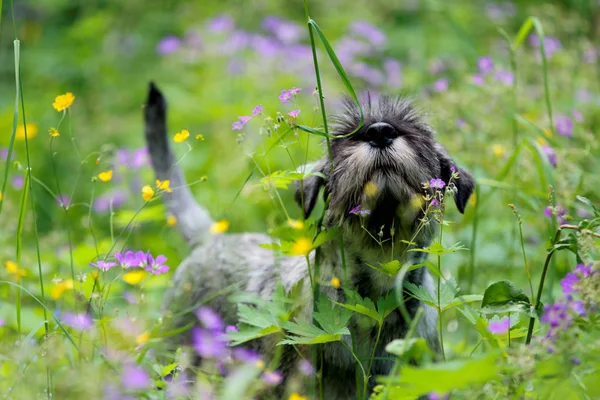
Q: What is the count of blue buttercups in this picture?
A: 0